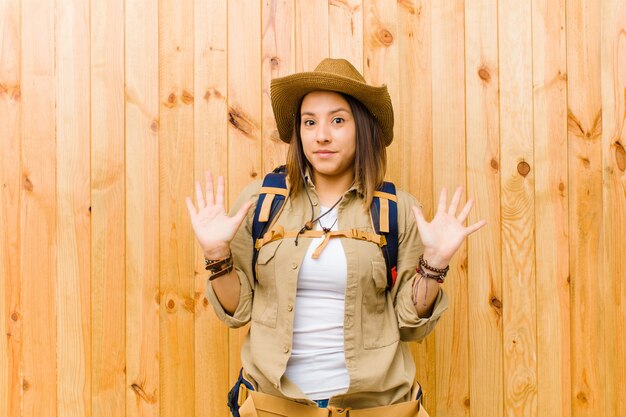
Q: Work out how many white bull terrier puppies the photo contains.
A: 0